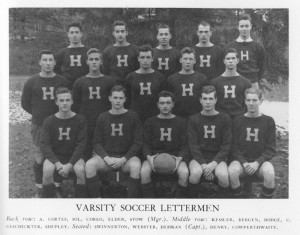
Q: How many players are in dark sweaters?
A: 15